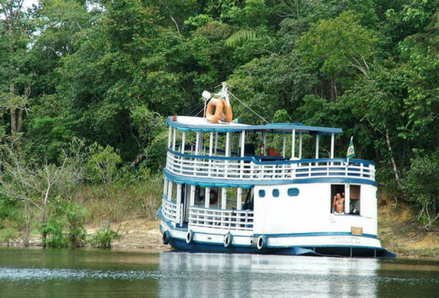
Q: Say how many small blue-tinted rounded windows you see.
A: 3